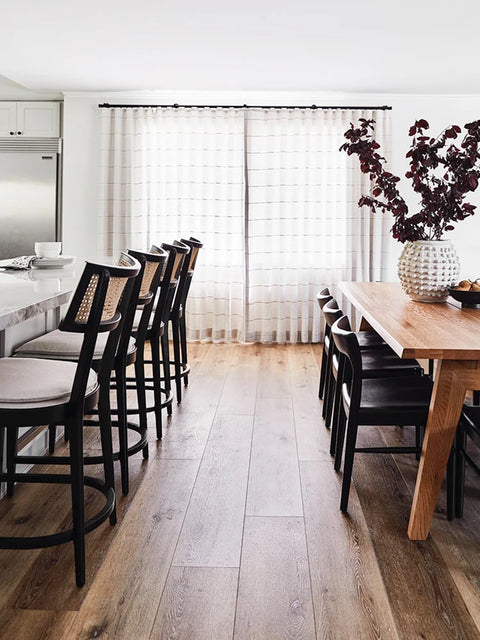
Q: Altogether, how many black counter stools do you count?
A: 4